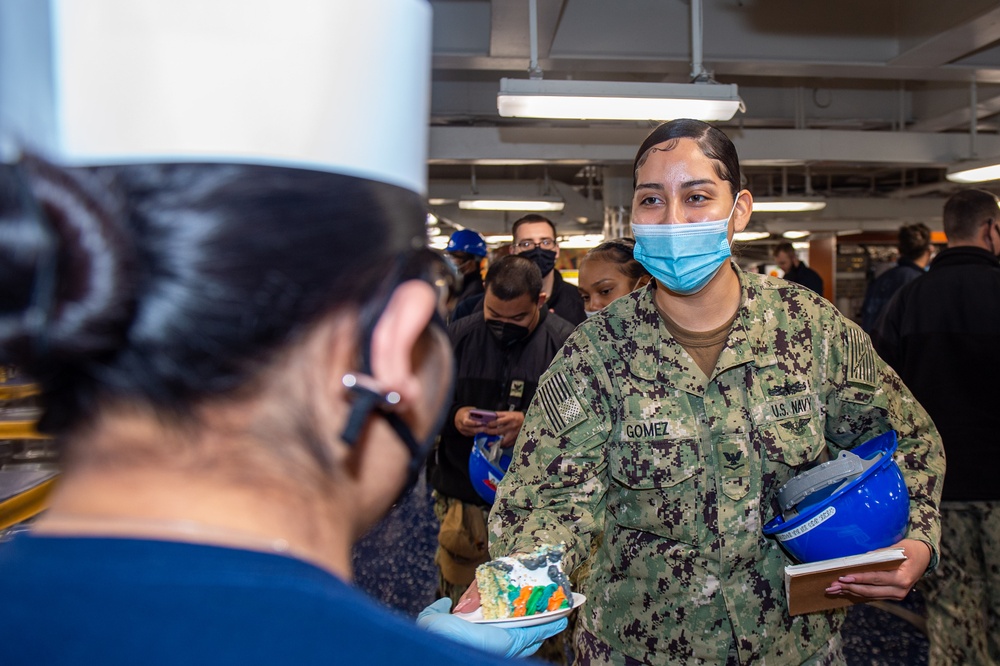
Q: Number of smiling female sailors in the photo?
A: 1